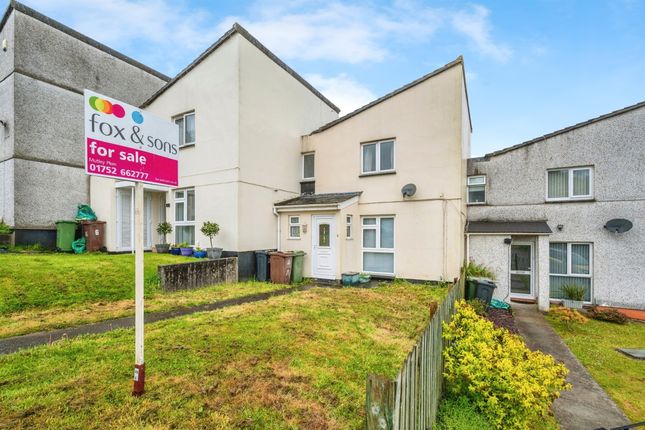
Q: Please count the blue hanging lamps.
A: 0